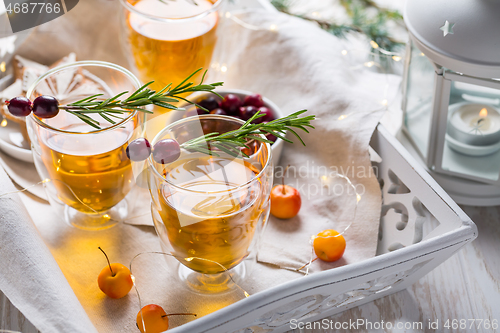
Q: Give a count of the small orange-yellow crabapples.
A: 4